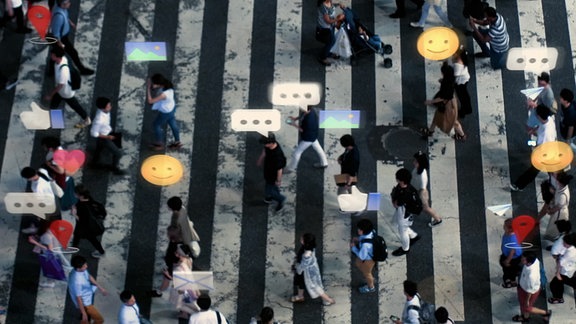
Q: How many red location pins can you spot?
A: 3